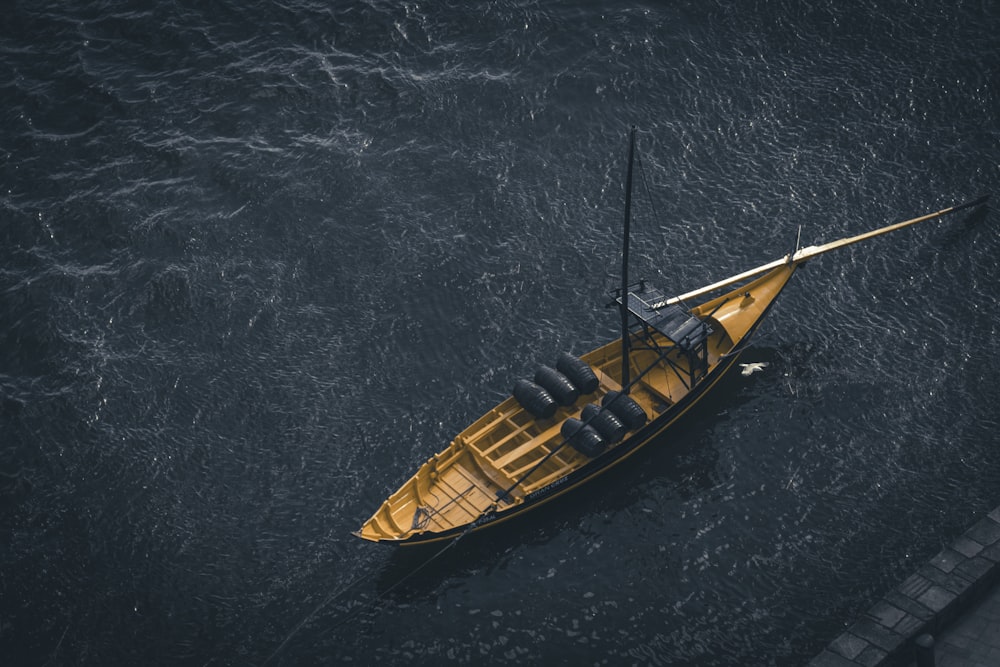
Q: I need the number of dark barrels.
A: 6